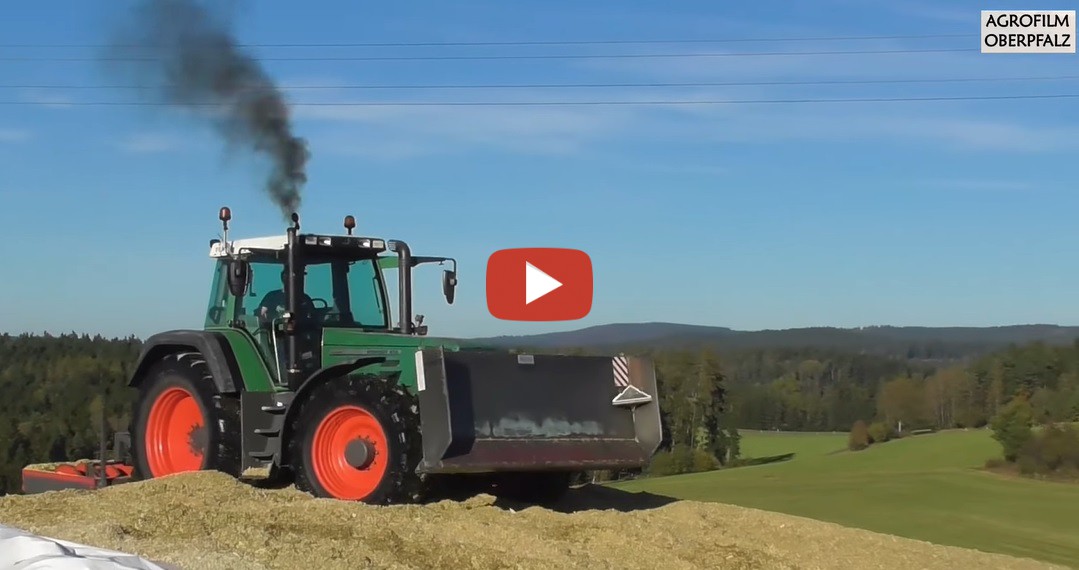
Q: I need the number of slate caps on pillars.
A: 0